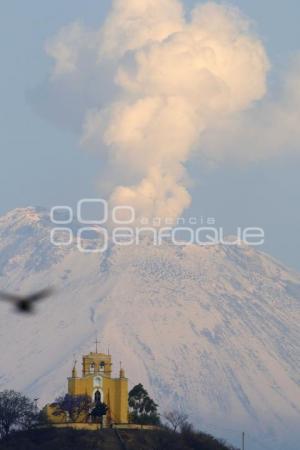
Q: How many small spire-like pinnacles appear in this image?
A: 2